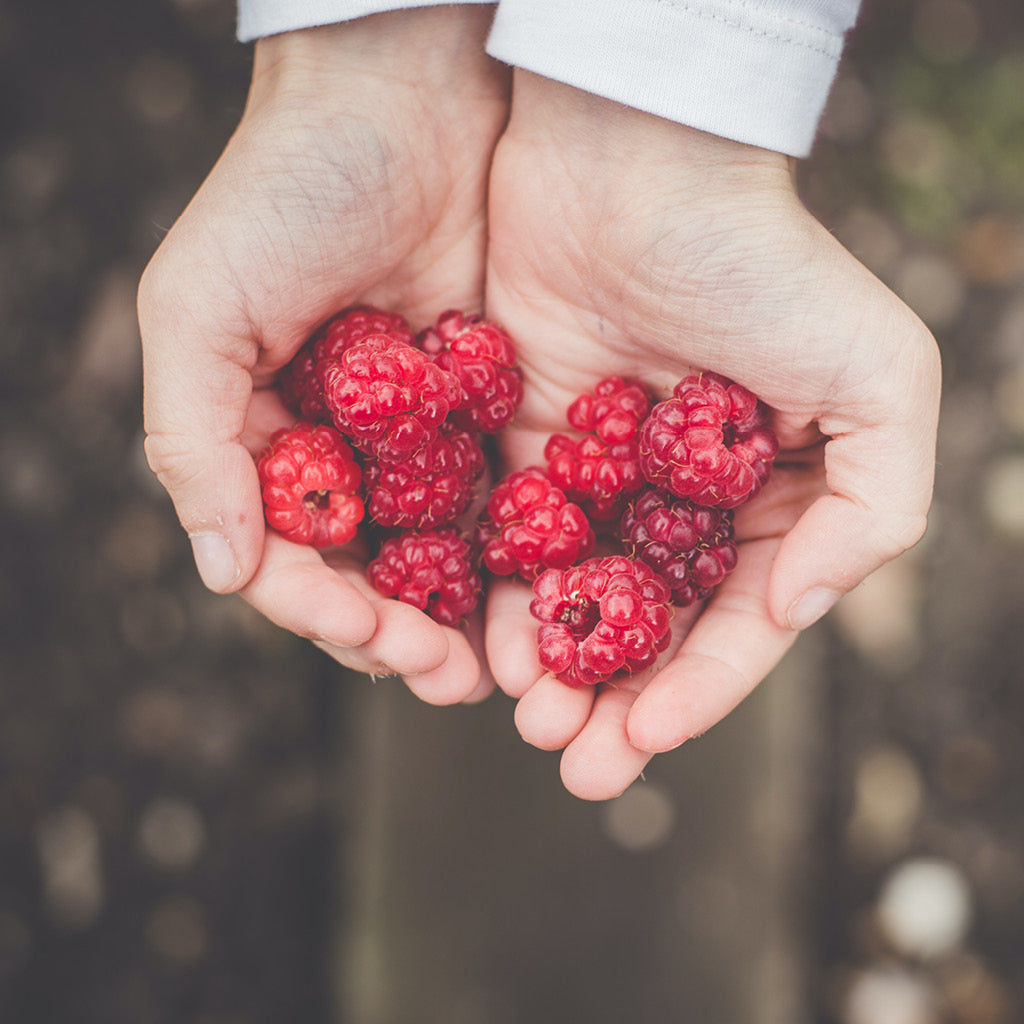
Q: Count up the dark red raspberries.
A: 1